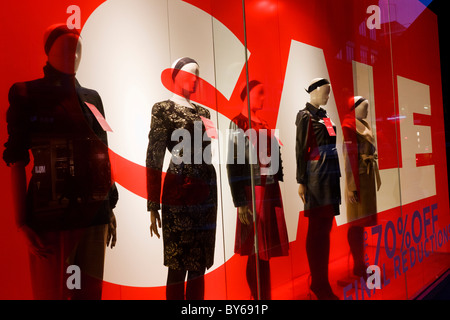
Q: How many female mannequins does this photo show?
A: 5